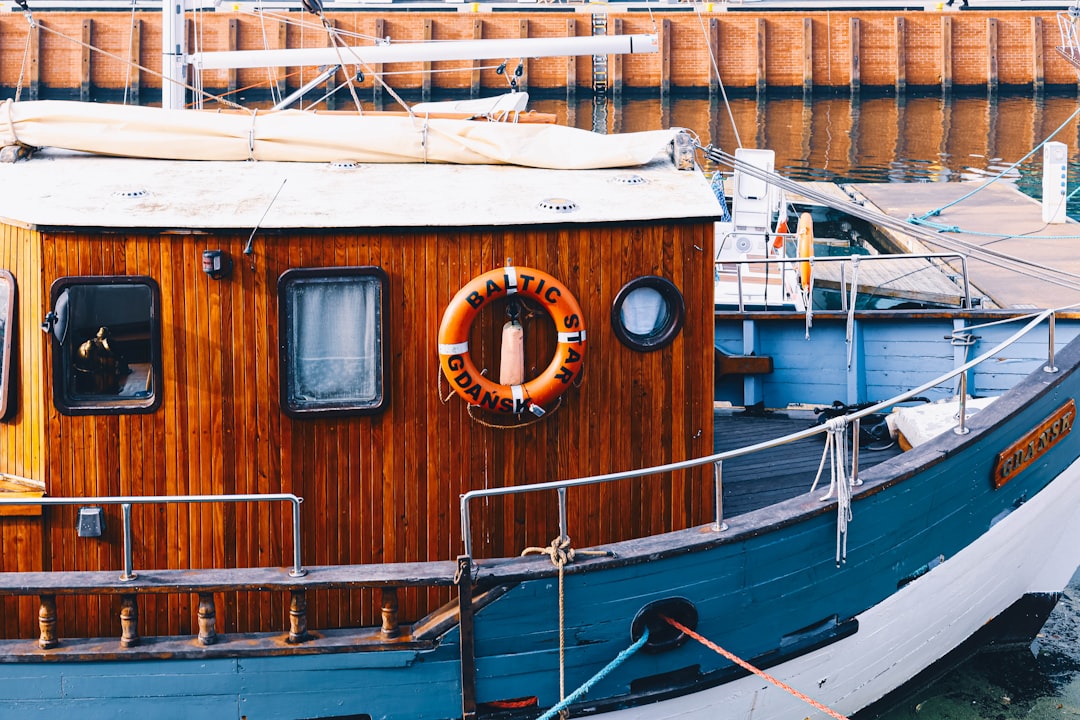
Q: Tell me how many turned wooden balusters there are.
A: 5